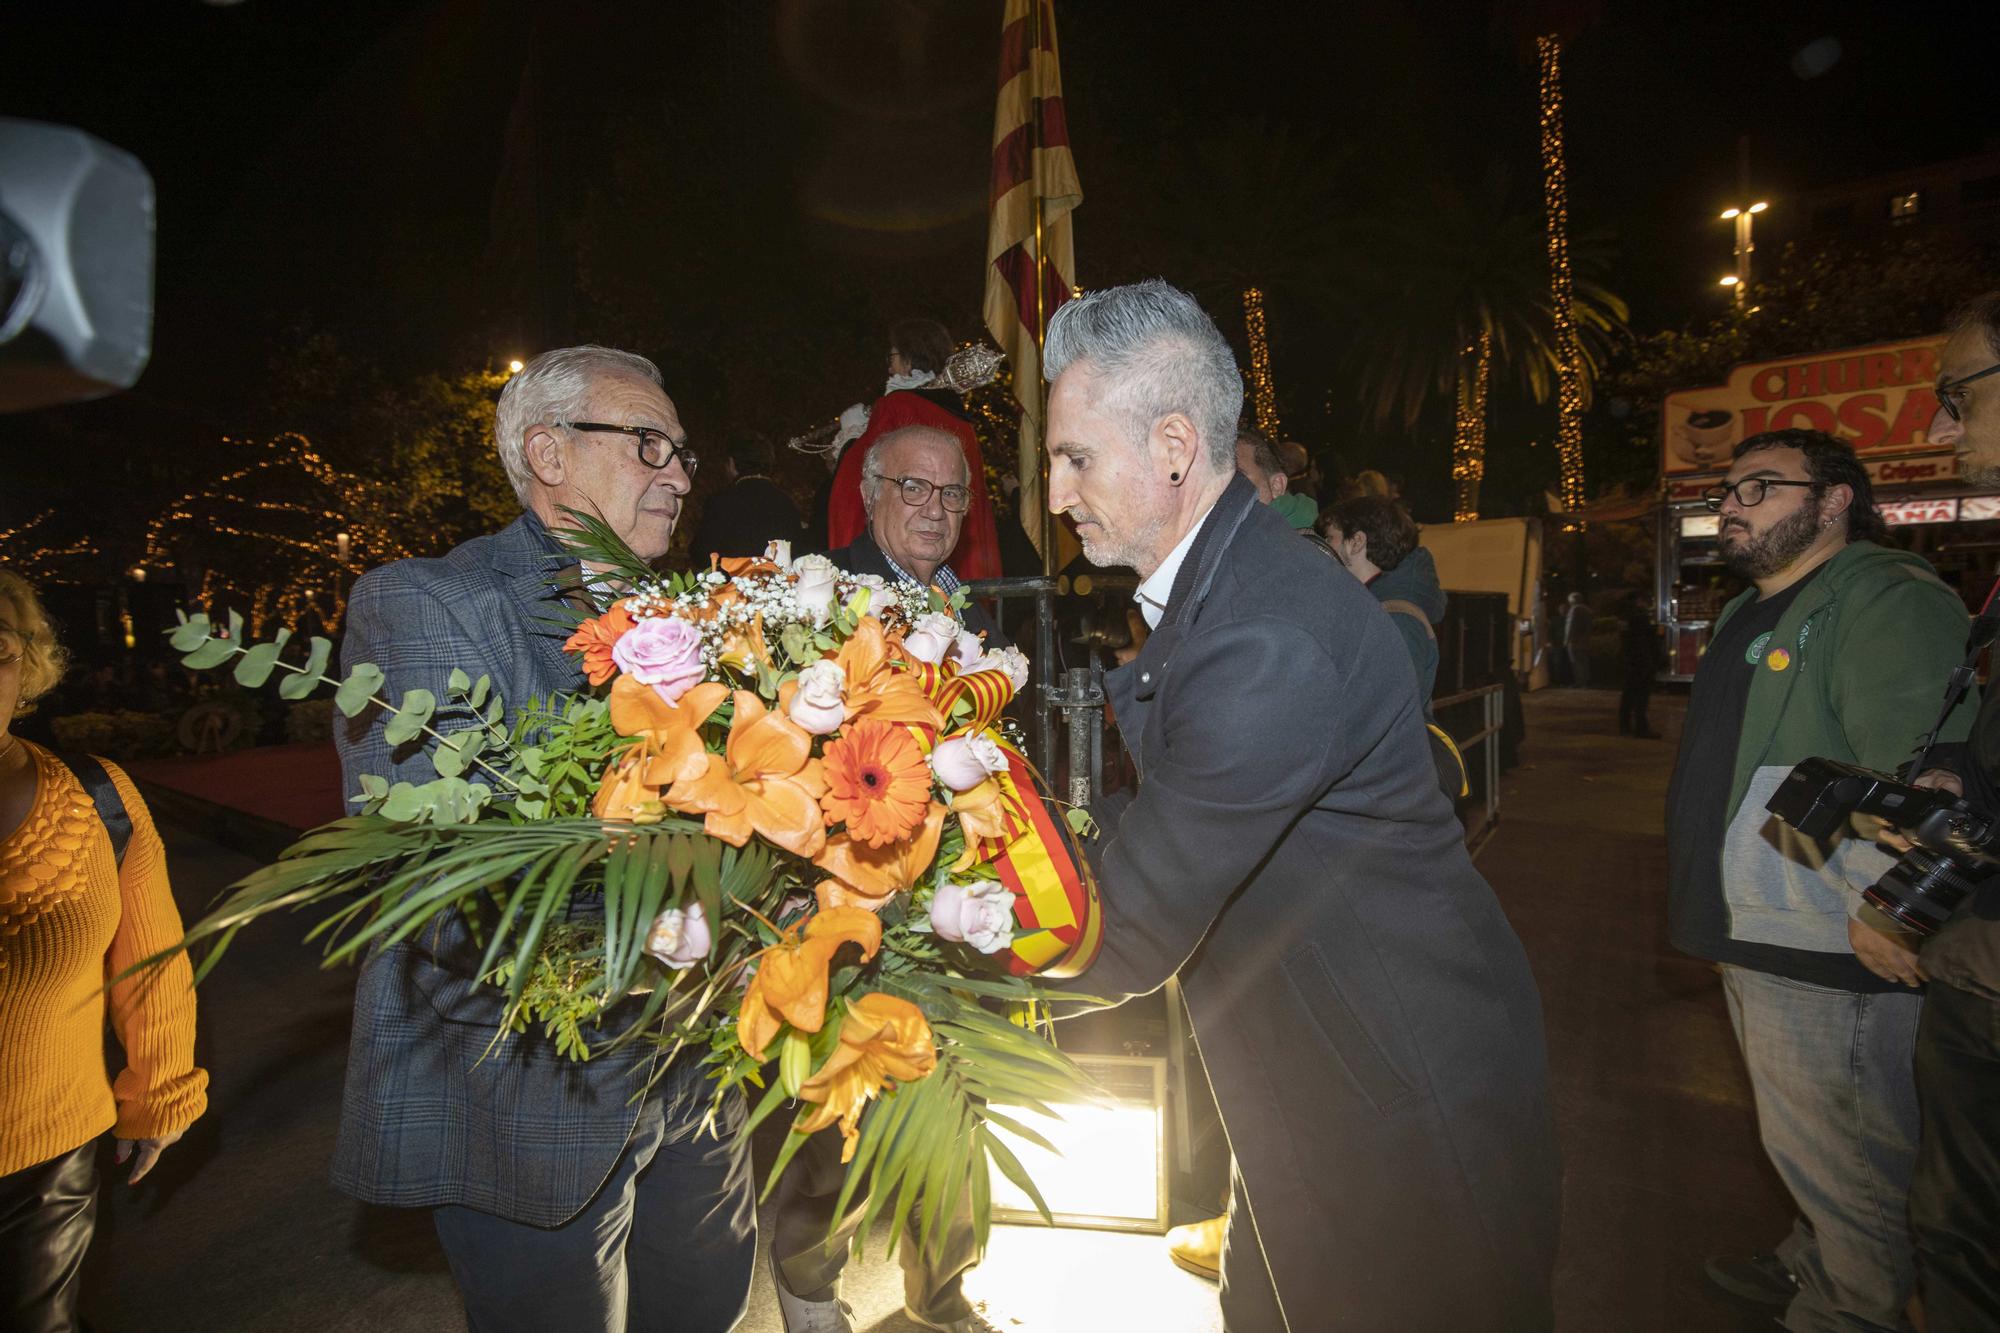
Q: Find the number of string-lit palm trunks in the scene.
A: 3